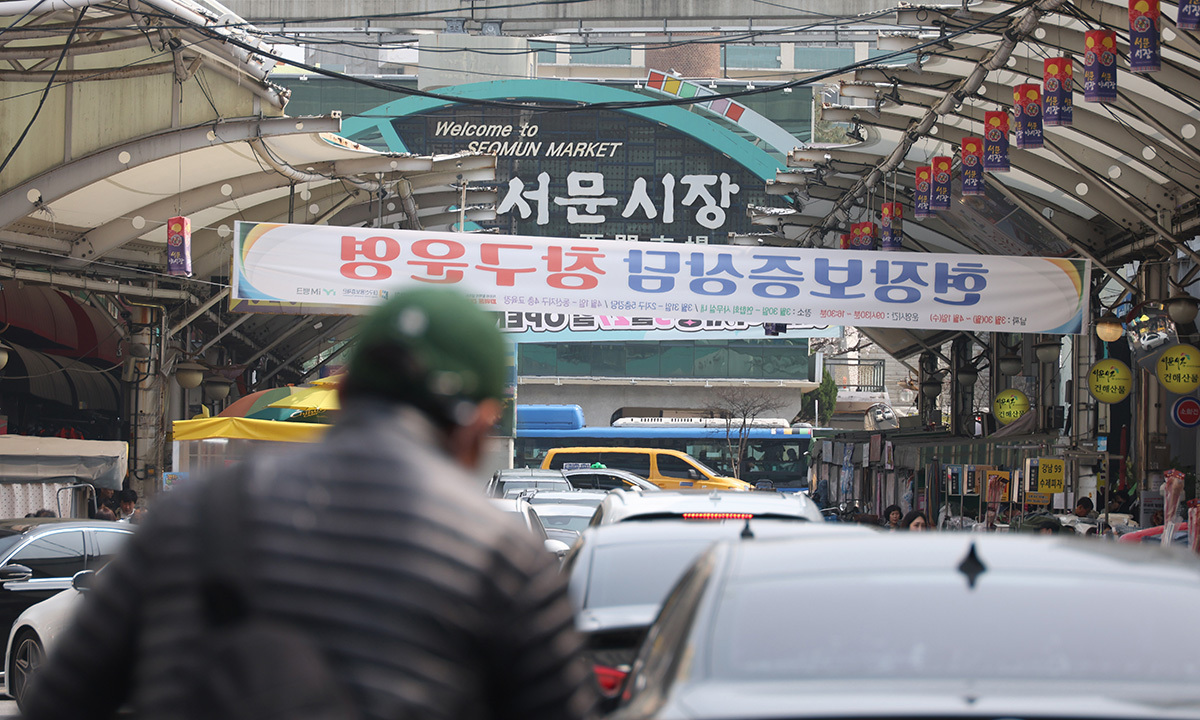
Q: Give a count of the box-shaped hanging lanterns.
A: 14